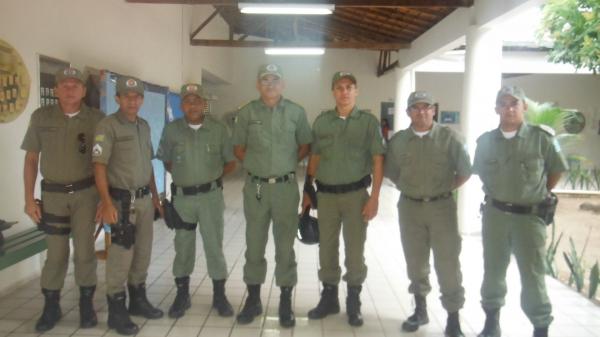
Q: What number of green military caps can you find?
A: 7